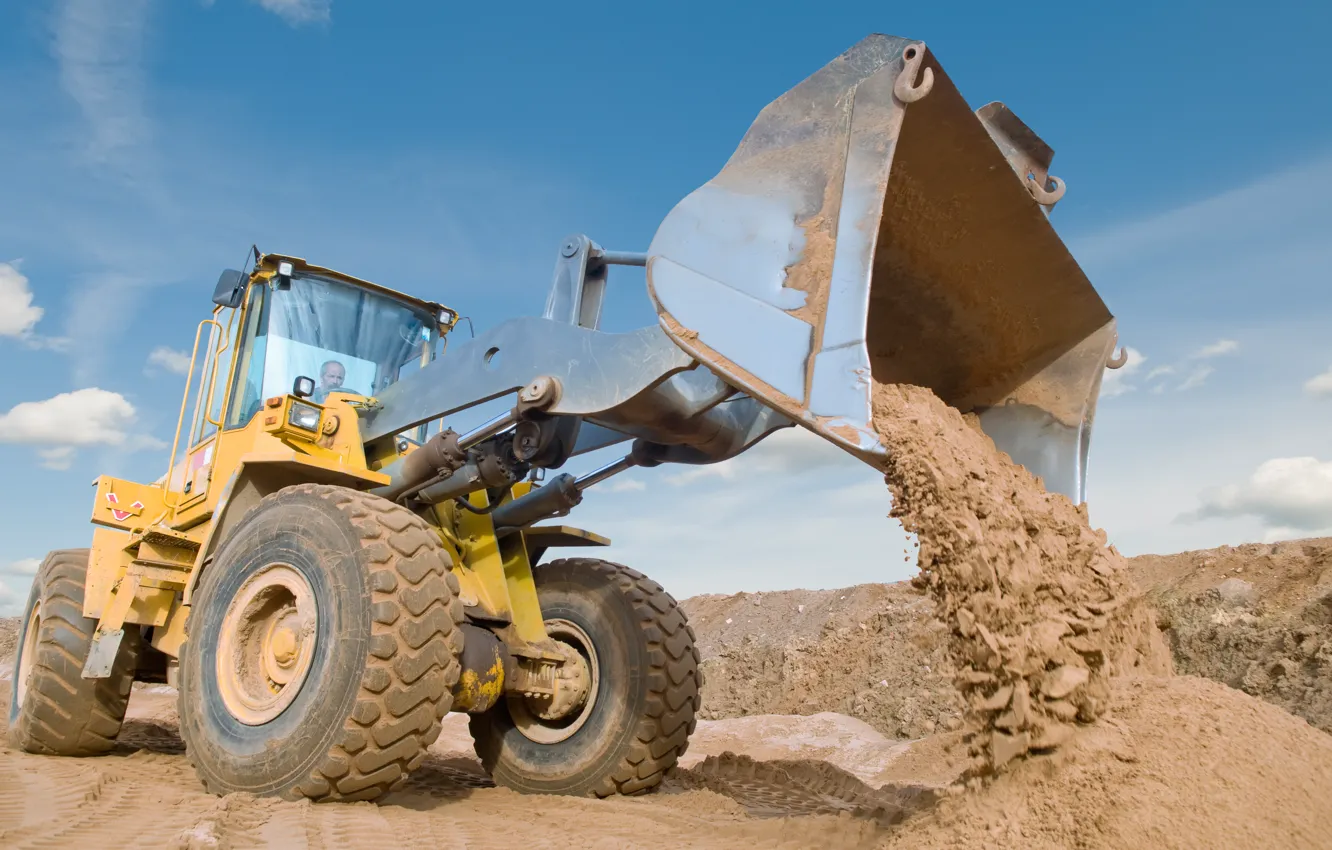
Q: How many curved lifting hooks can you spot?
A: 3